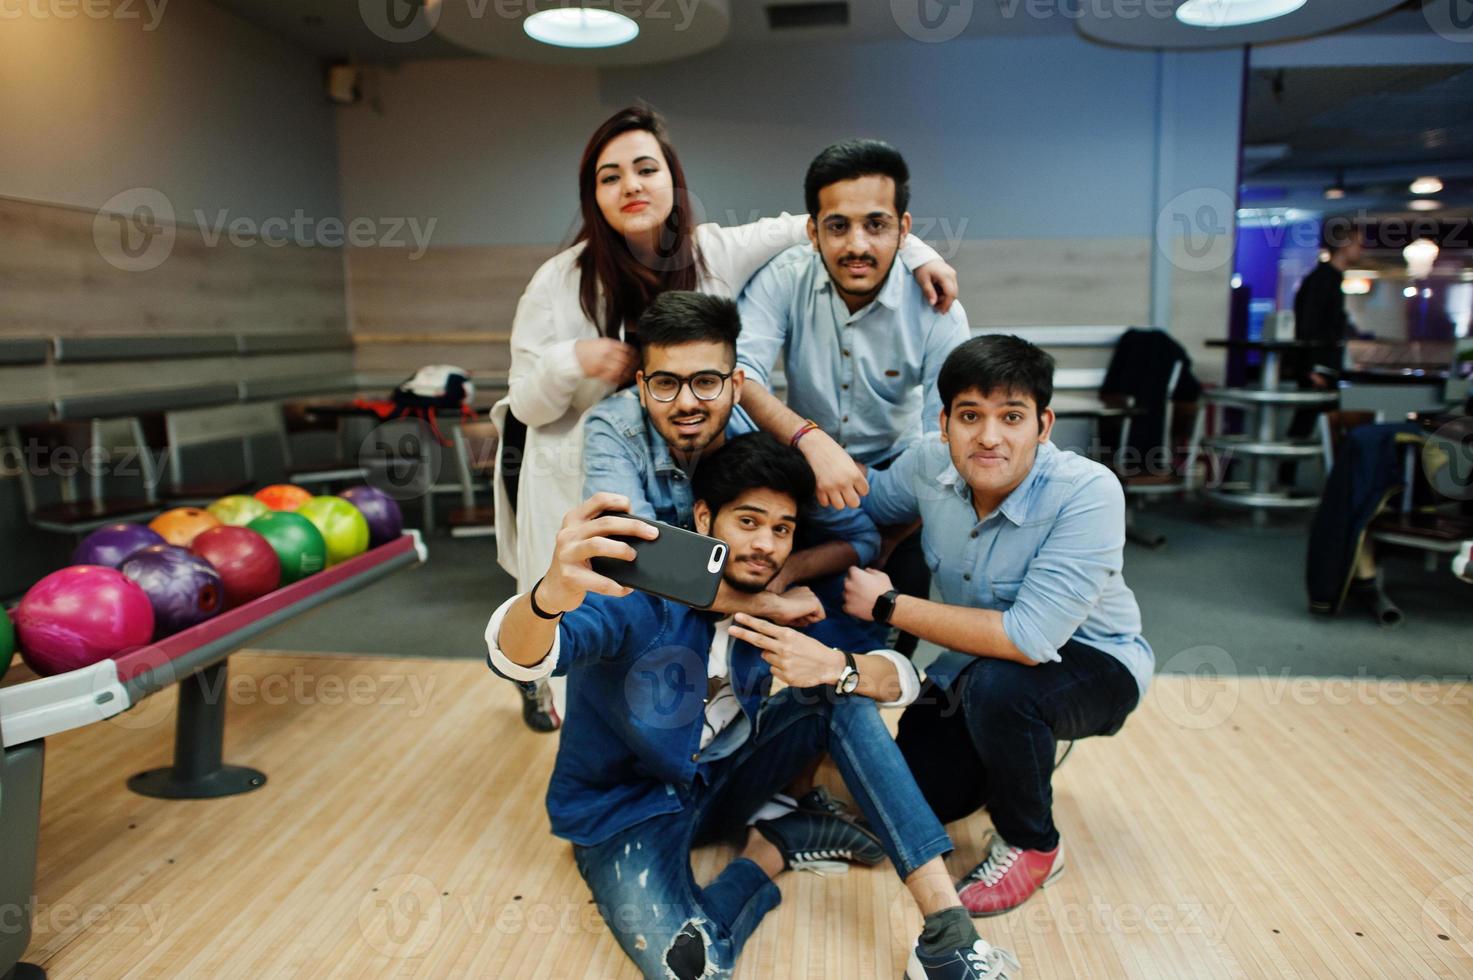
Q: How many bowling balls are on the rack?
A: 11